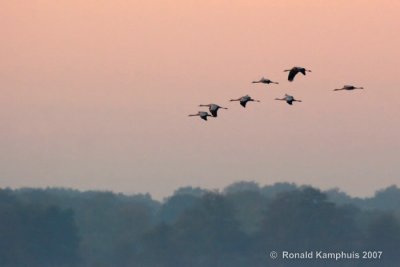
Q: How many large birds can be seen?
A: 7